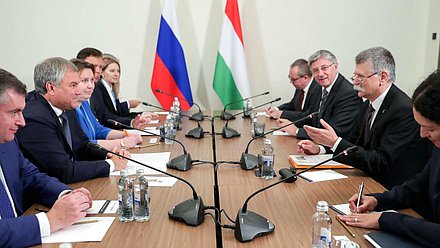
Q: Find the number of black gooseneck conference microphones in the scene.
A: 8